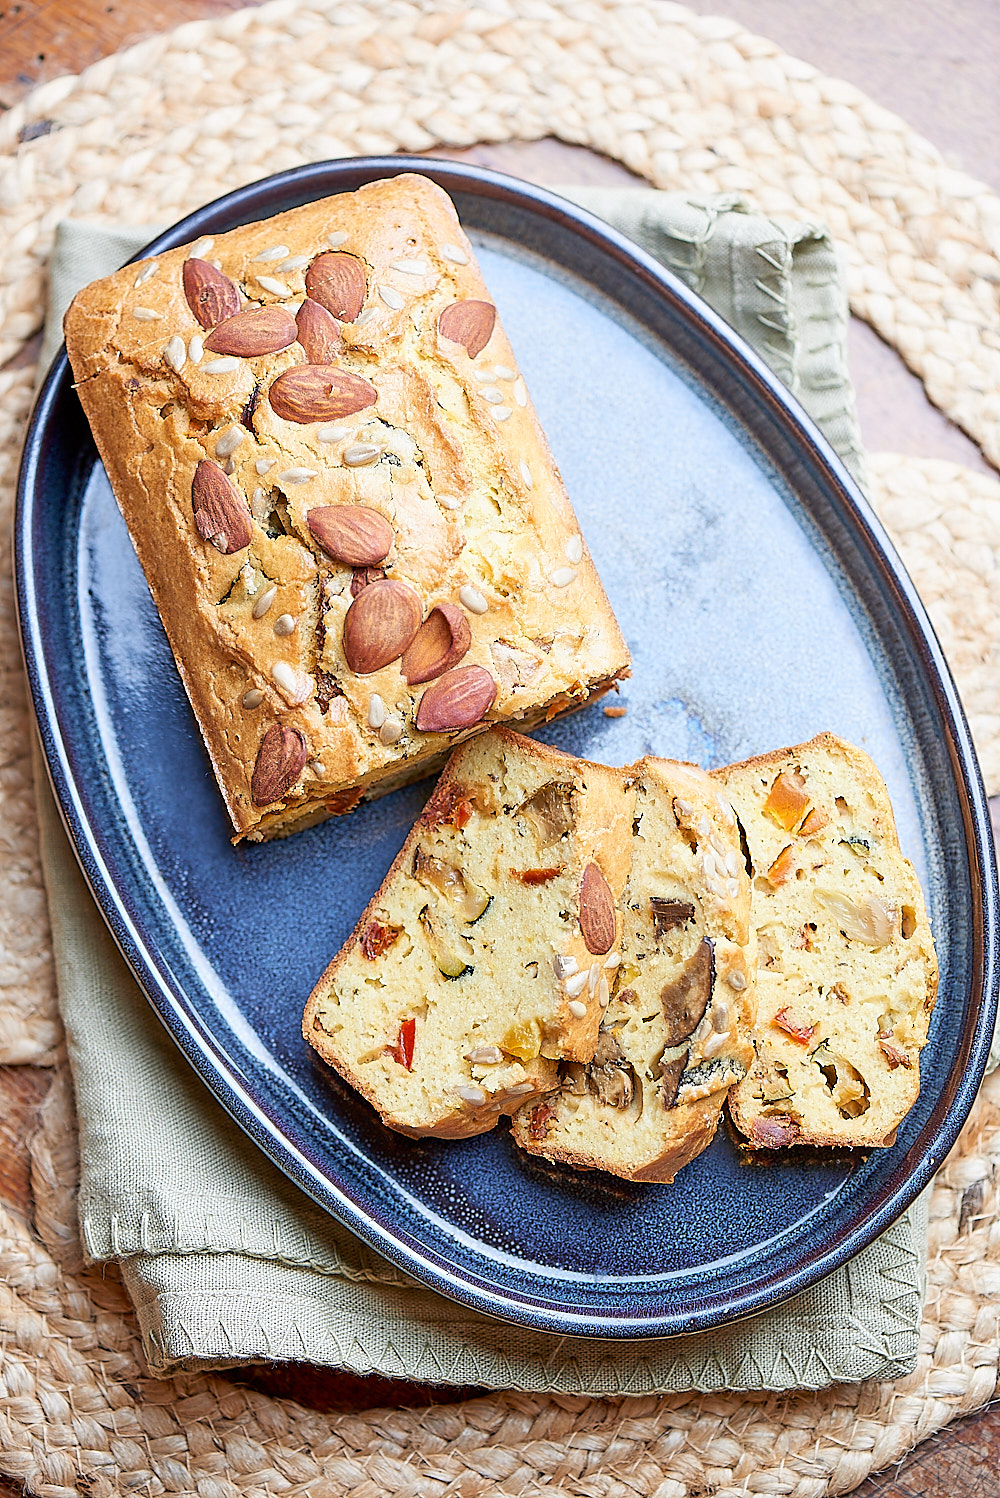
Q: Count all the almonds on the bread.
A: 13